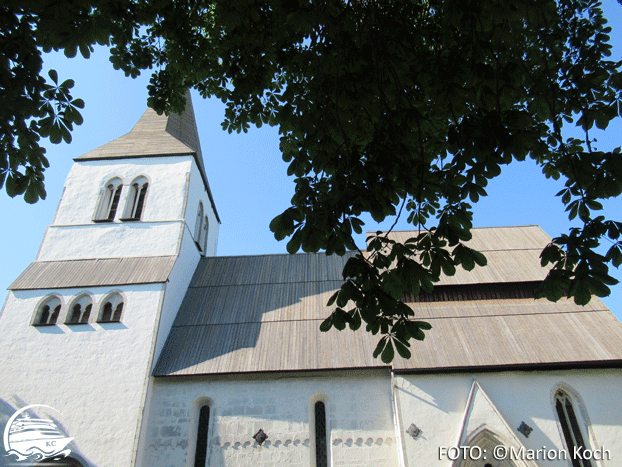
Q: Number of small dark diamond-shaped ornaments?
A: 3